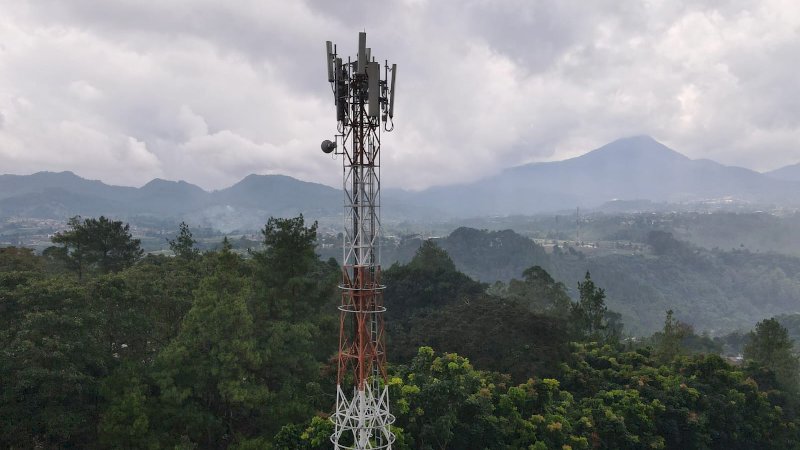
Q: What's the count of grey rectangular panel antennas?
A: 6